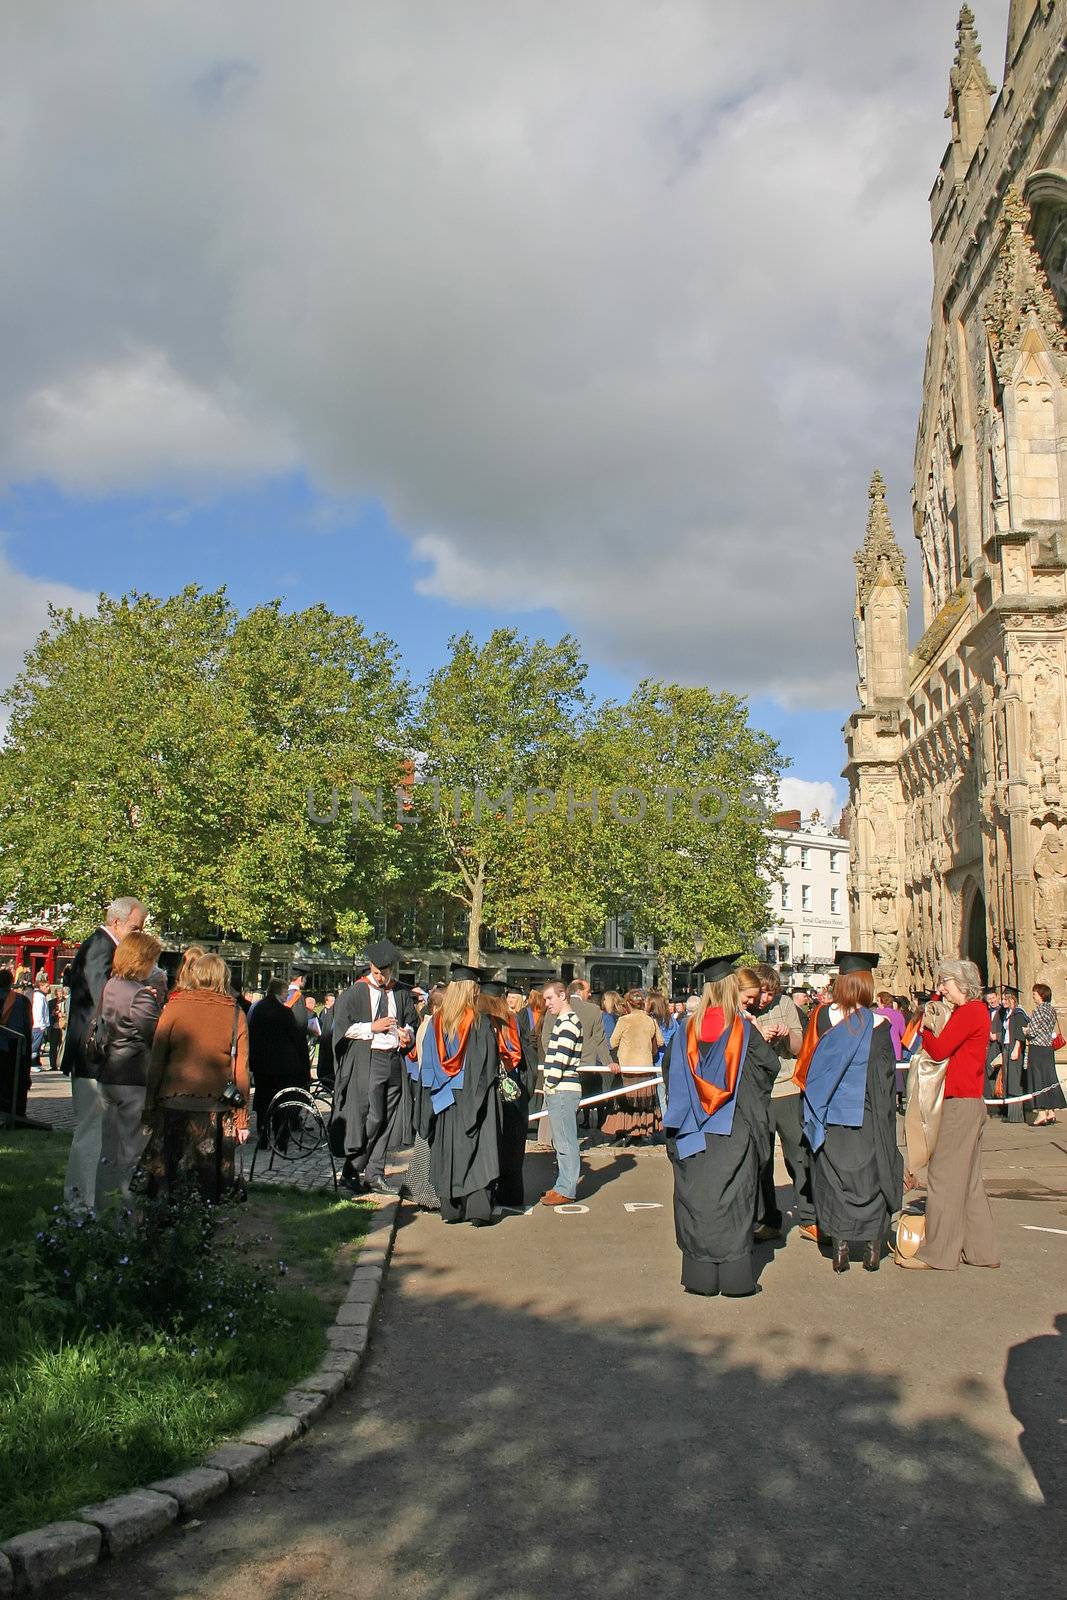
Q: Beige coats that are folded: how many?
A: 1